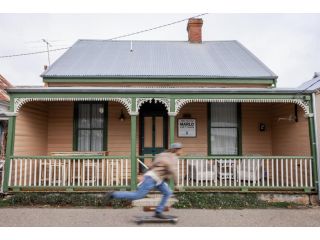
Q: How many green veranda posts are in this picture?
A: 4